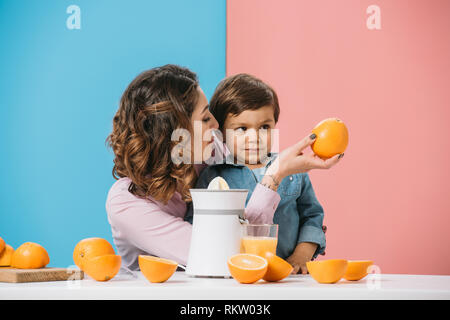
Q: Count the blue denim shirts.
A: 1